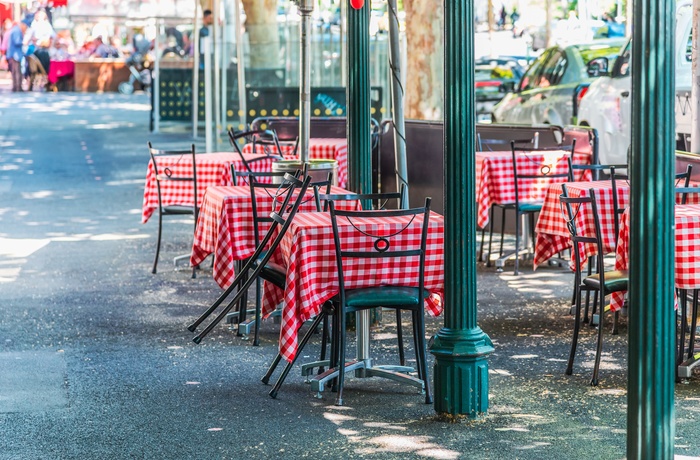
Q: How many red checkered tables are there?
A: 7